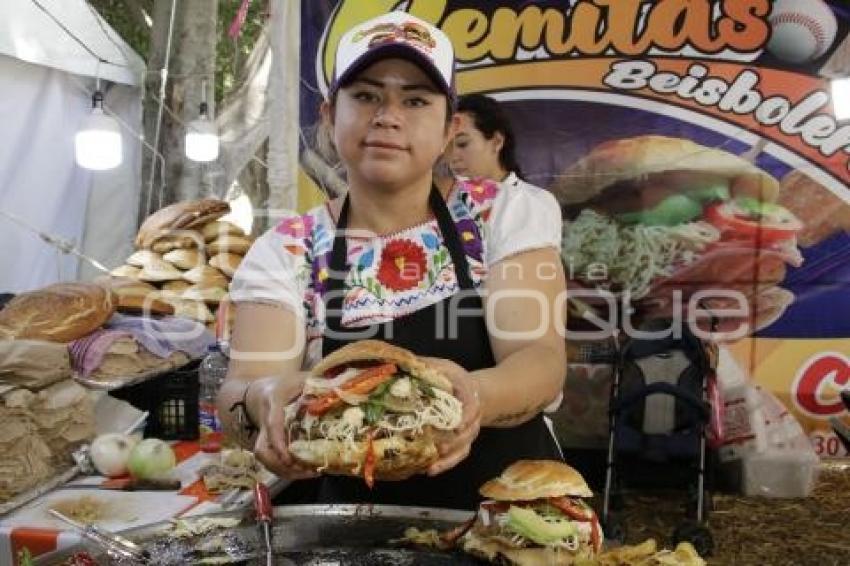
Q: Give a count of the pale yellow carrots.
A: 0